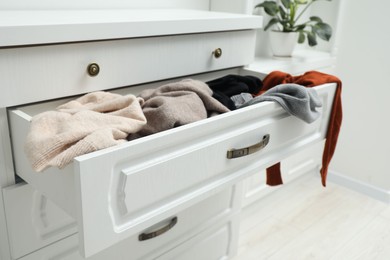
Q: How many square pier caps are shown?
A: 0